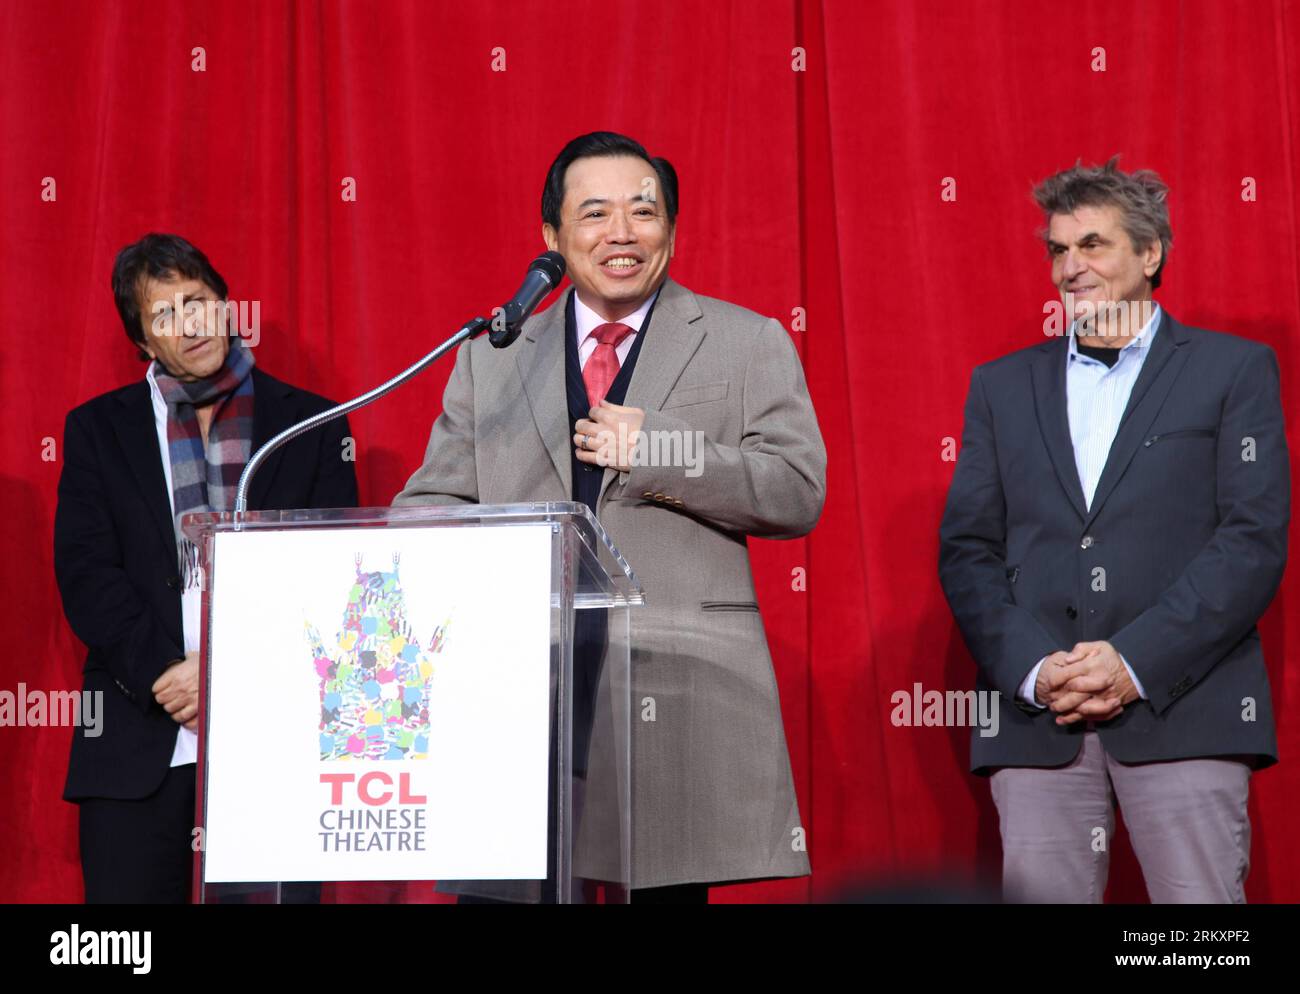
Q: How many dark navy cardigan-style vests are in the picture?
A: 1